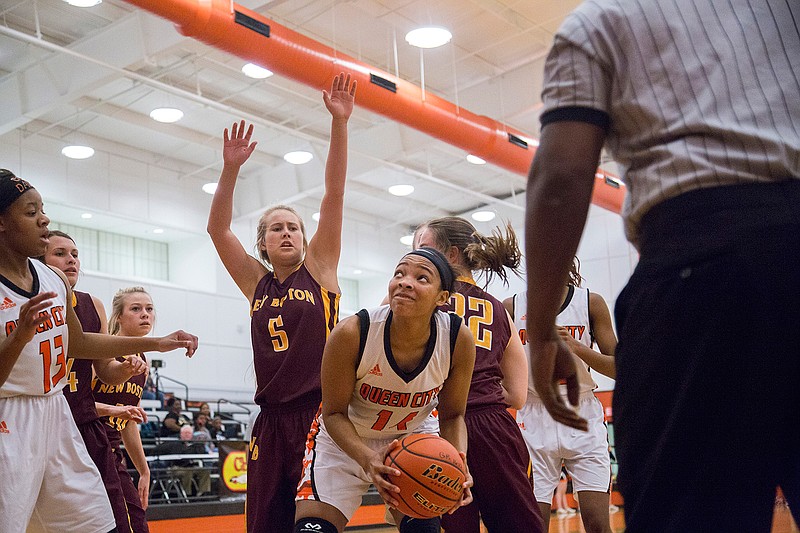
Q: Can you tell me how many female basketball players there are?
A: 7